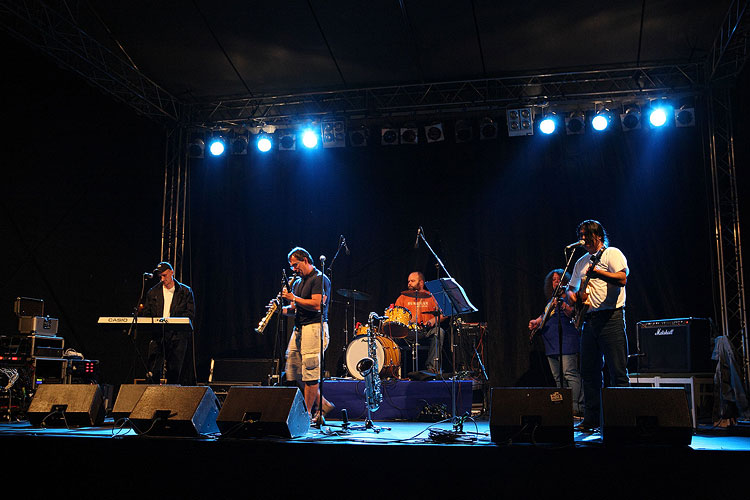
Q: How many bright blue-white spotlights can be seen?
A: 6